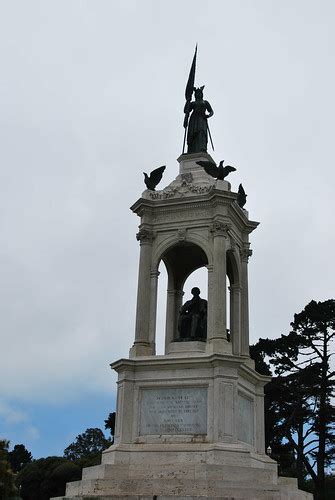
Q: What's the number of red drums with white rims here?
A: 0